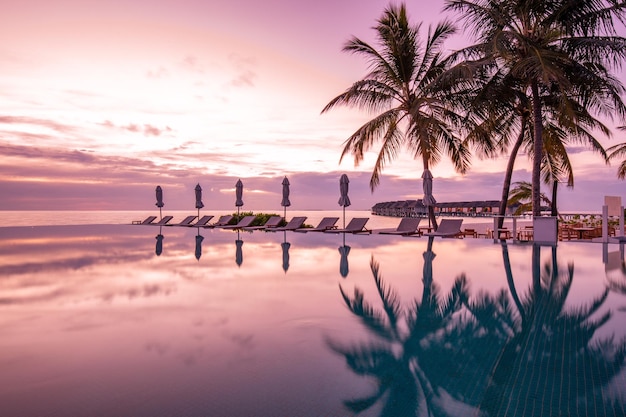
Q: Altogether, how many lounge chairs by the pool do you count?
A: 12